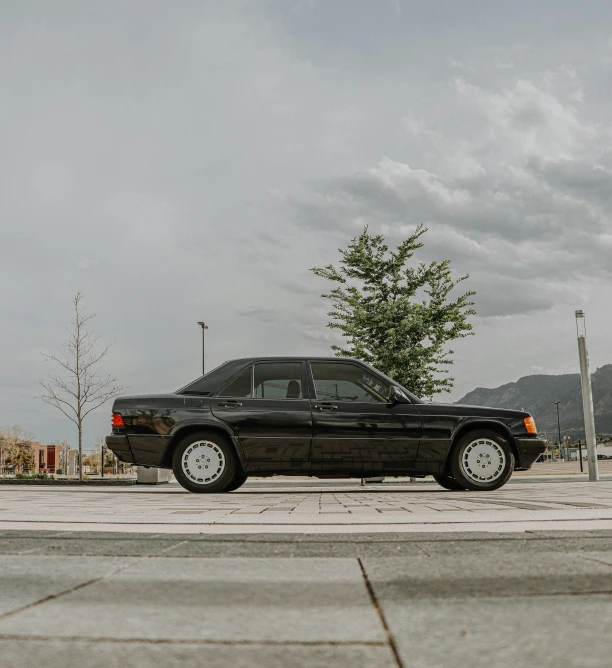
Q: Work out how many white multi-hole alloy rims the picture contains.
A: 2